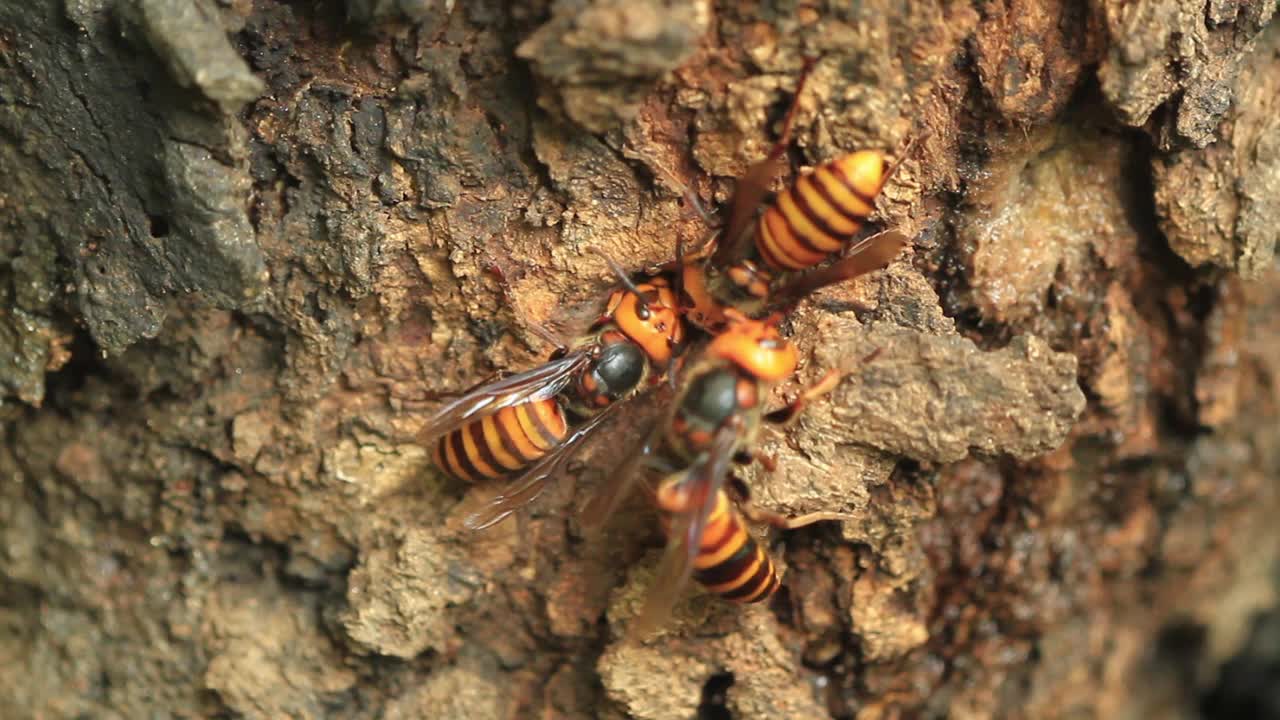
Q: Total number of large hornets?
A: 3